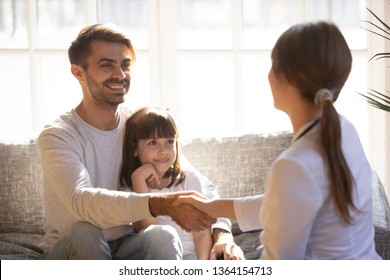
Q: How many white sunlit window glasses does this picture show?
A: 12